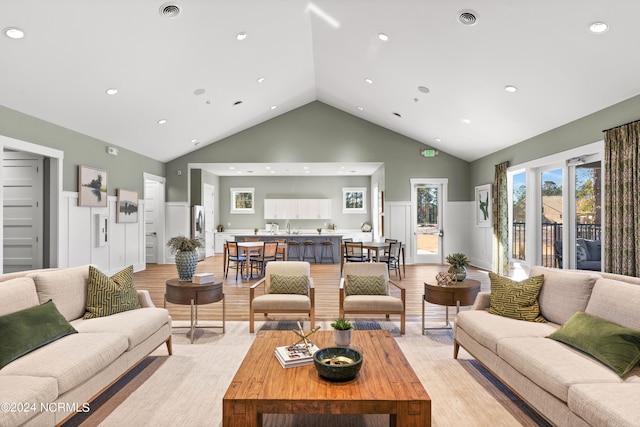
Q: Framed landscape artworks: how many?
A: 2